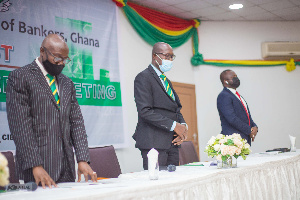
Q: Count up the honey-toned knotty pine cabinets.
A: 0